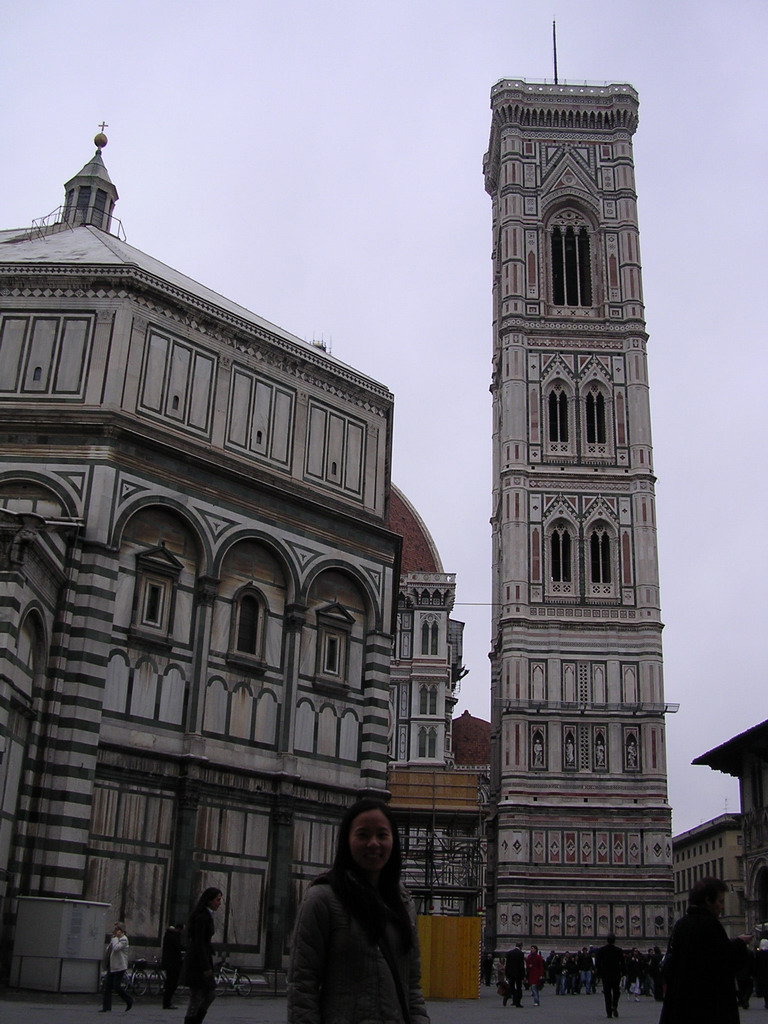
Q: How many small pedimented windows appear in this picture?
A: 2